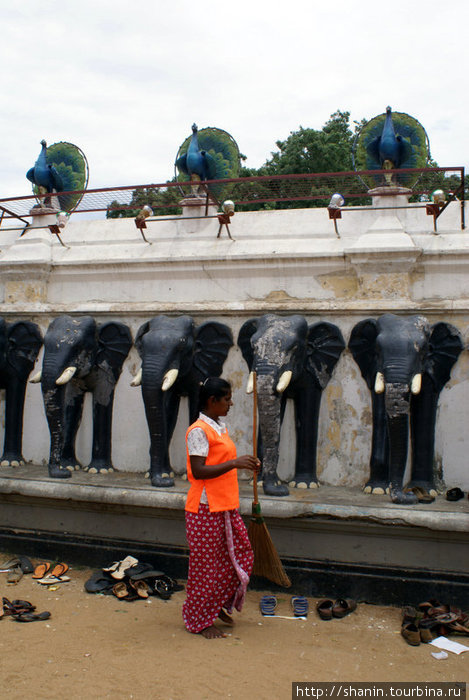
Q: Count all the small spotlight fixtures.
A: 5